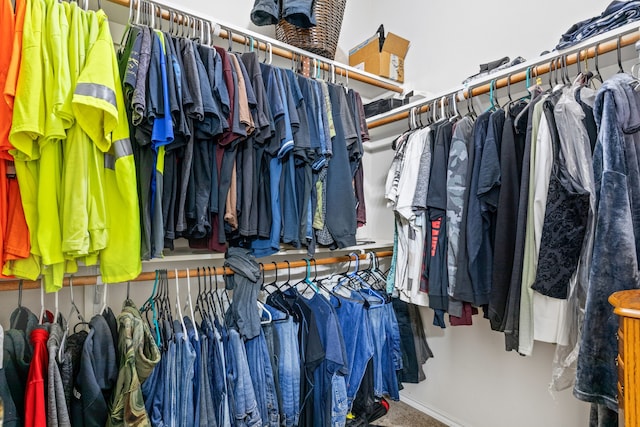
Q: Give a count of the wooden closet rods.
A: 3